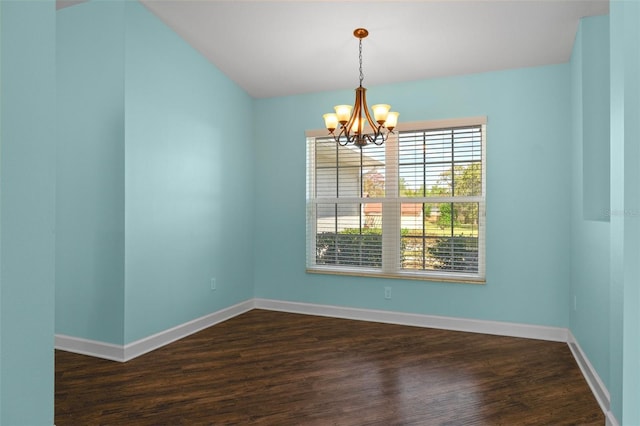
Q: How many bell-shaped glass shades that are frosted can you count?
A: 5